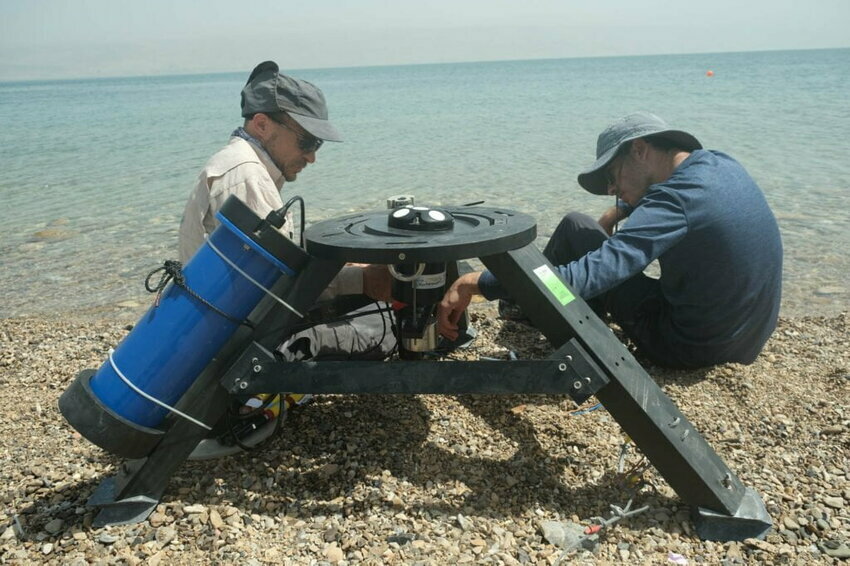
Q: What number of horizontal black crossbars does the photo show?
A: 1